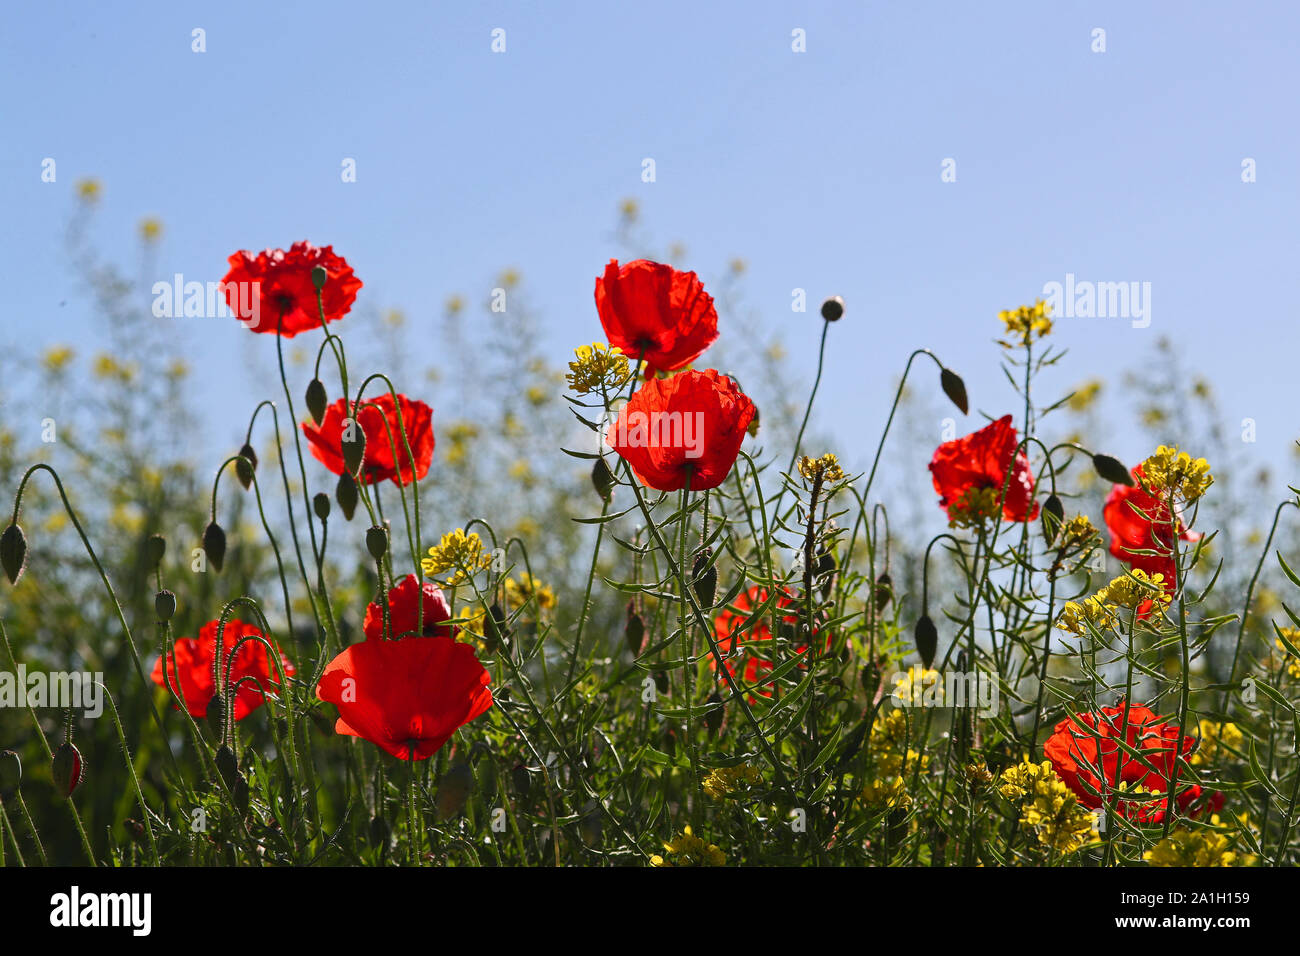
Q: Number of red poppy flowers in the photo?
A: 11